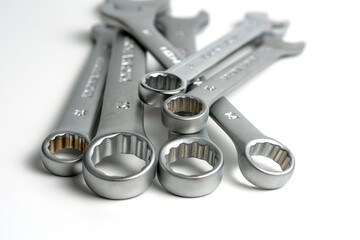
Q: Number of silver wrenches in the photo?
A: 6